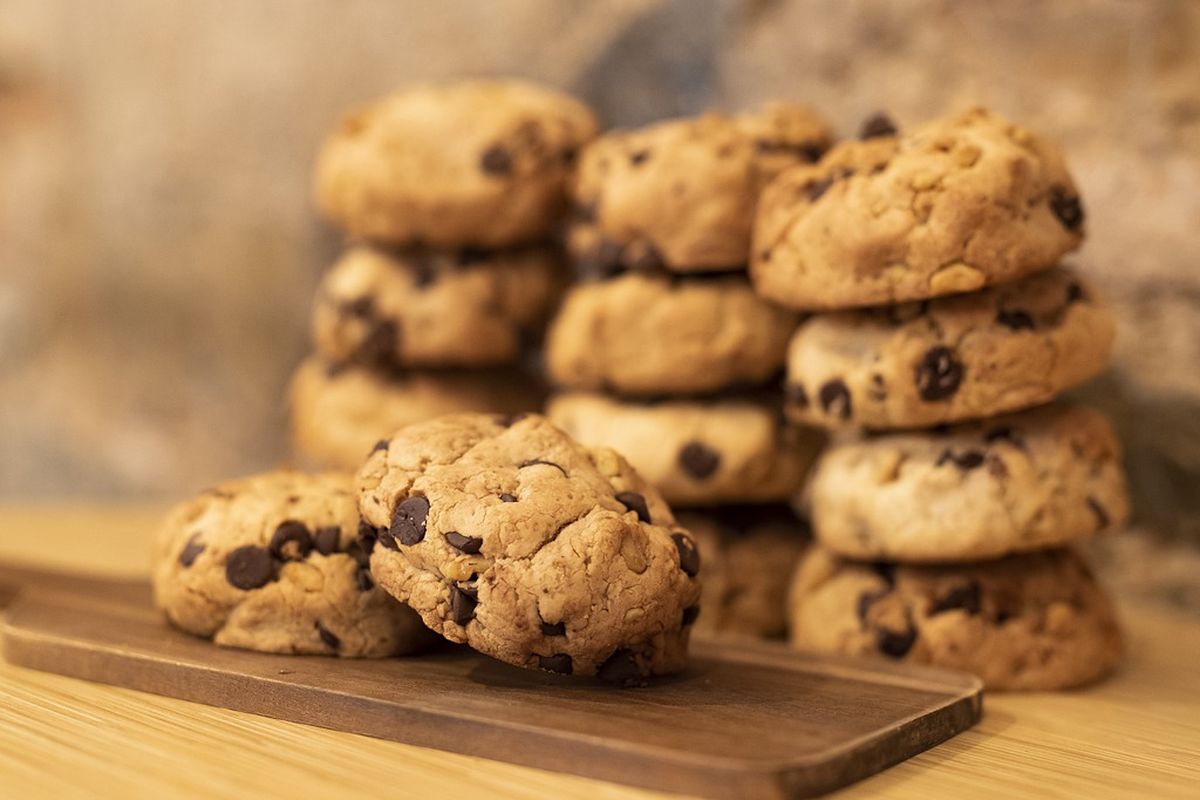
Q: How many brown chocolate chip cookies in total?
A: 13